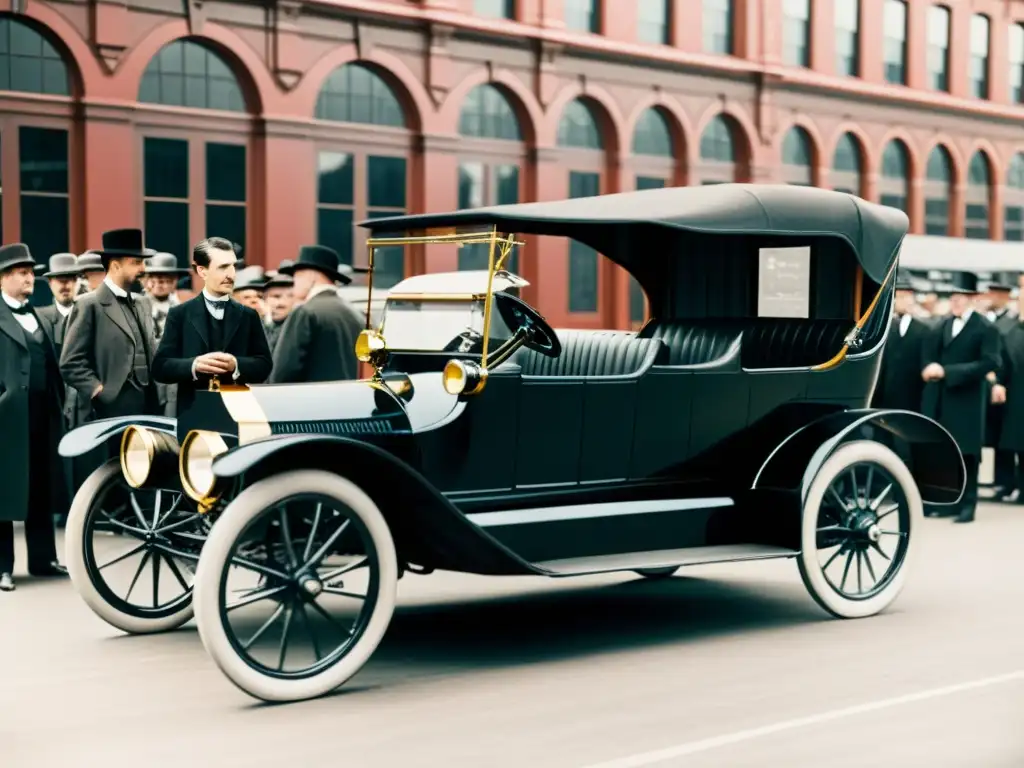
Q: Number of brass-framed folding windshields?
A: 1